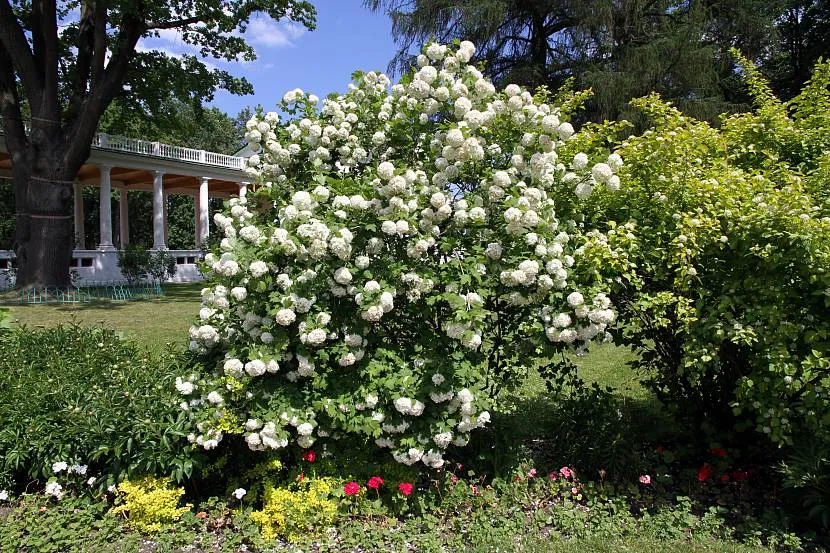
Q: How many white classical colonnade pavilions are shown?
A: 1